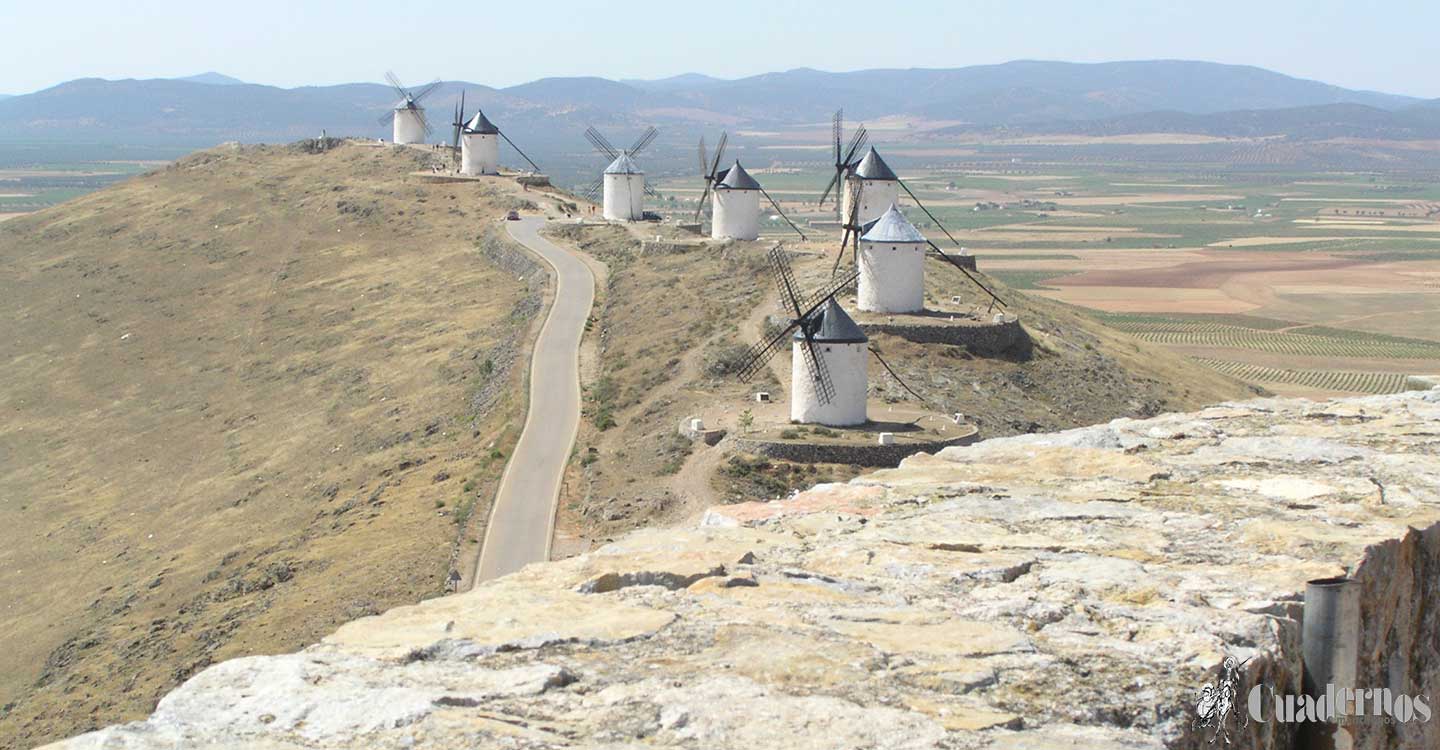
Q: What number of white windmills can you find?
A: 7